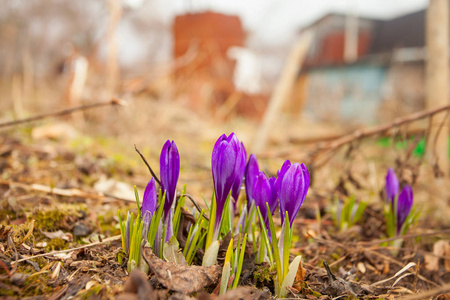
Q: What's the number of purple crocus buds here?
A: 9